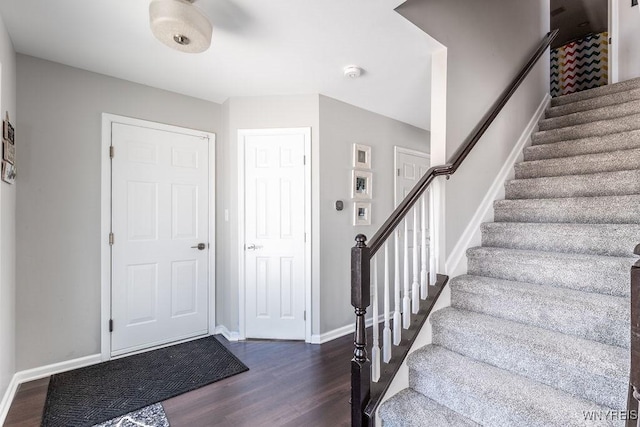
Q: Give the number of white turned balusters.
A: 7